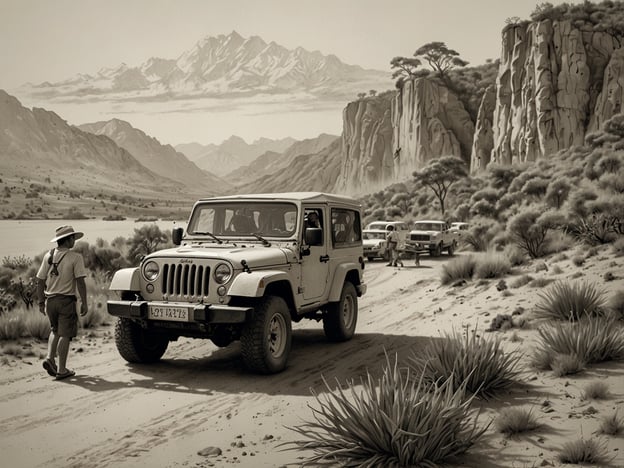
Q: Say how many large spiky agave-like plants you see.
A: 4